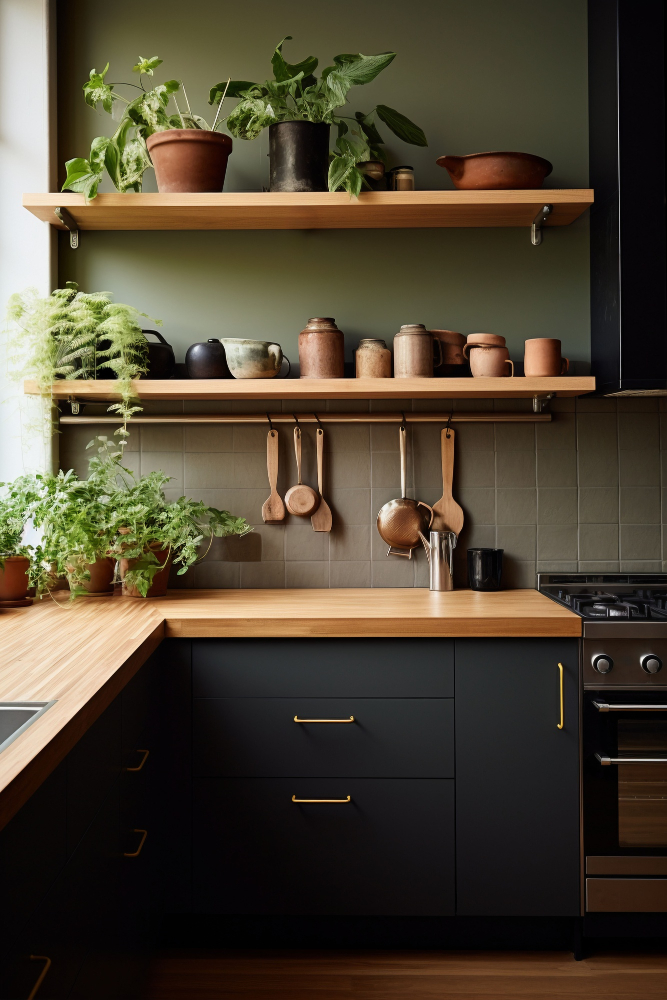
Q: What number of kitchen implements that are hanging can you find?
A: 5